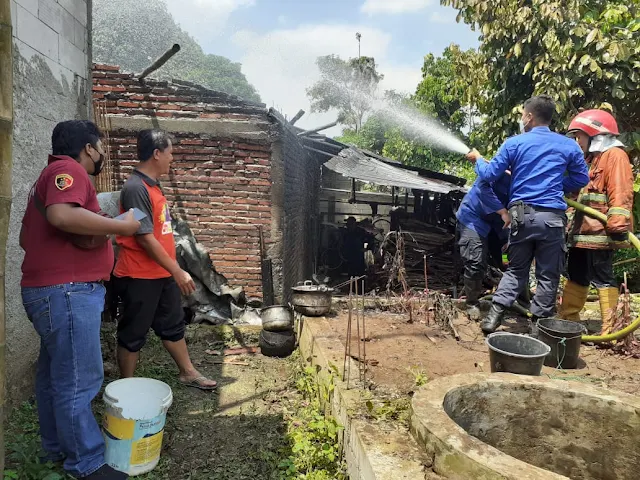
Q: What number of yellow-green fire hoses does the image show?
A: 1